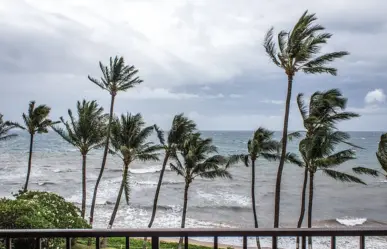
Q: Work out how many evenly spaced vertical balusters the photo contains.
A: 13